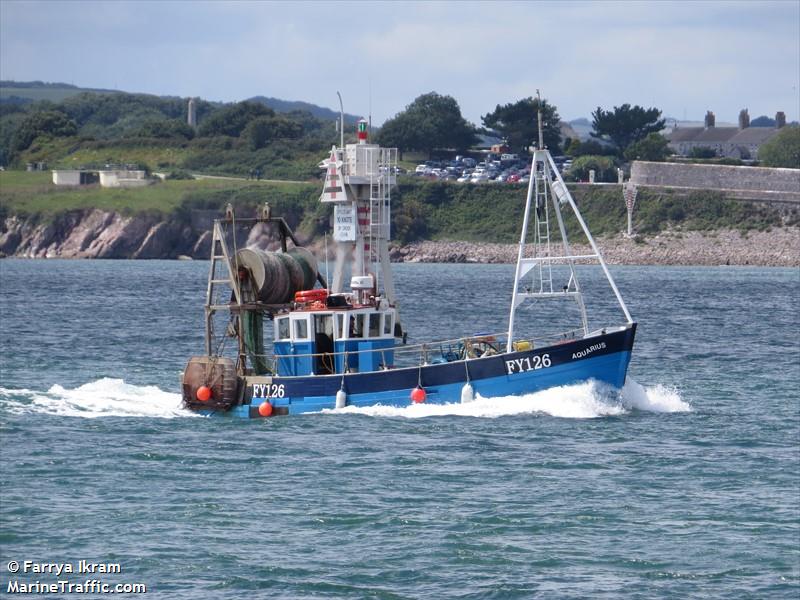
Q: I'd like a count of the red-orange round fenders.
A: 3